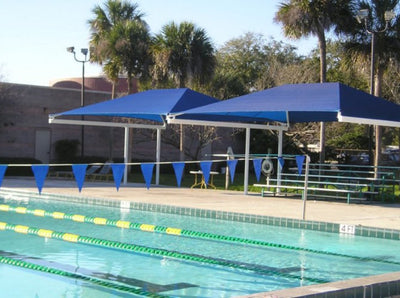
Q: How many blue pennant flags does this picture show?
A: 11